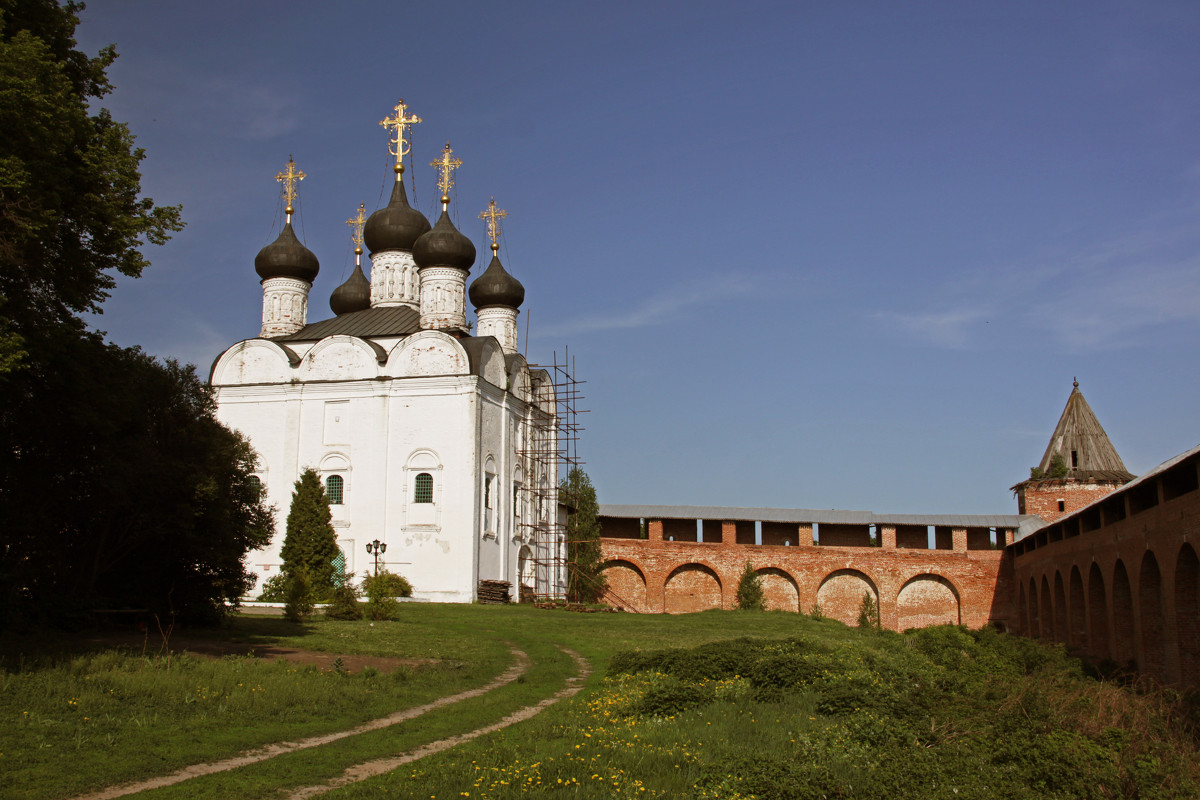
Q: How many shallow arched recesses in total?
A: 14